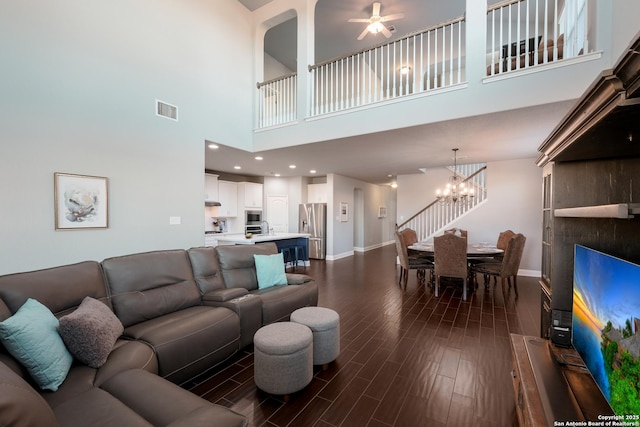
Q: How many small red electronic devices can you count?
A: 0